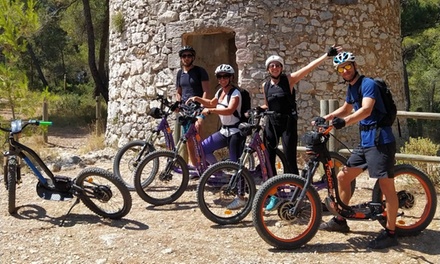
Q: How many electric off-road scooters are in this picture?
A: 5